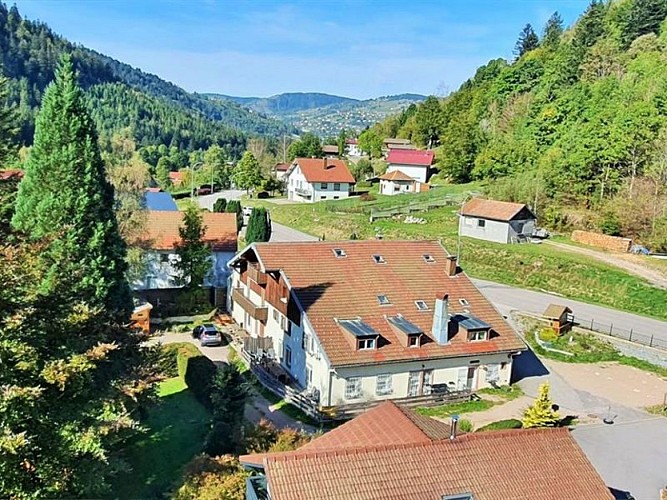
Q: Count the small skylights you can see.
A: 6